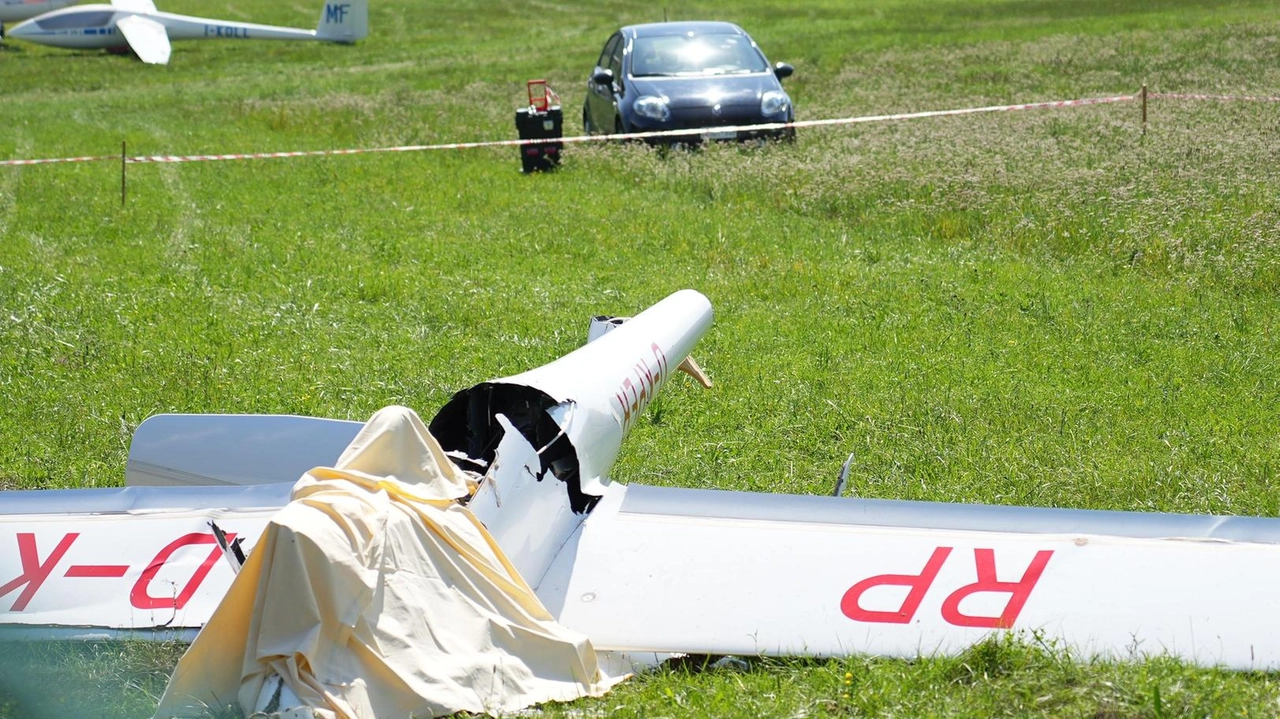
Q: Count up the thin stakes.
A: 2